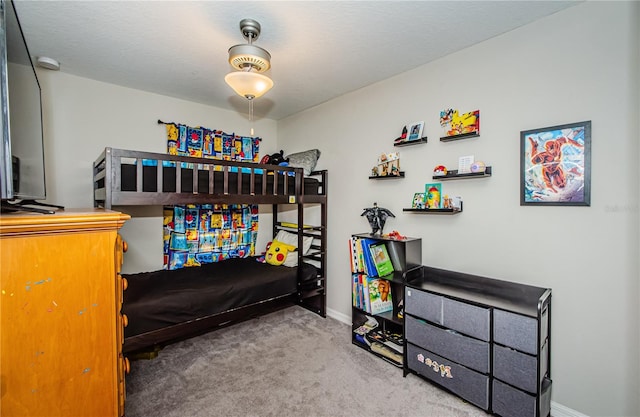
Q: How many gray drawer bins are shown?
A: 7